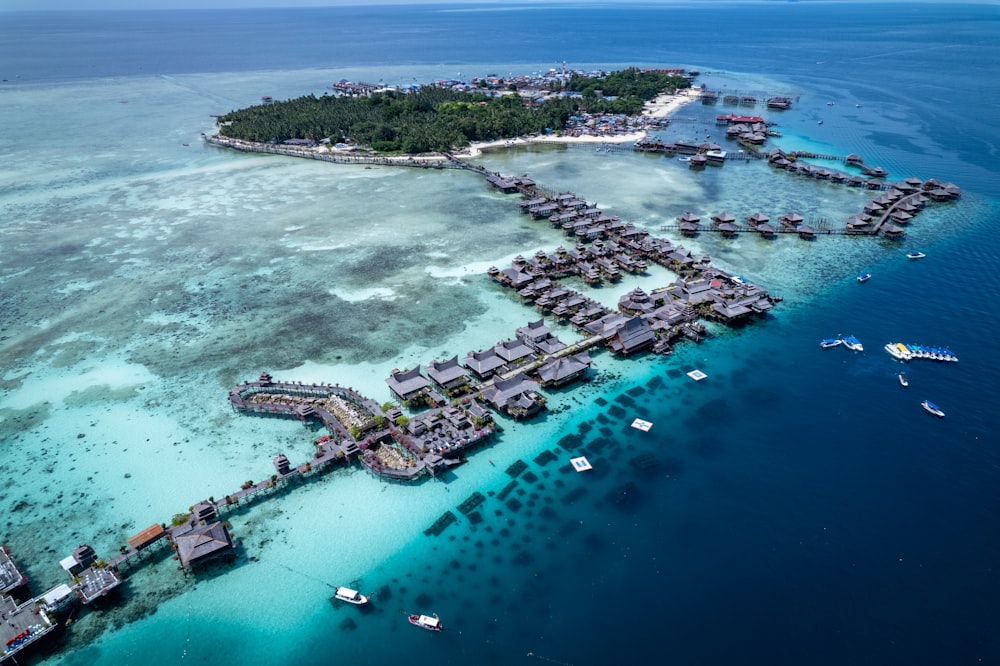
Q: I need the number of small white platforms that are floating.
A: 3